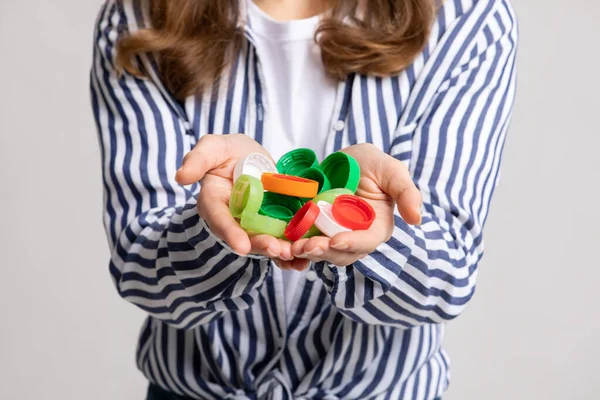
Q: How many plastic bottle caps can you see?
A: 12